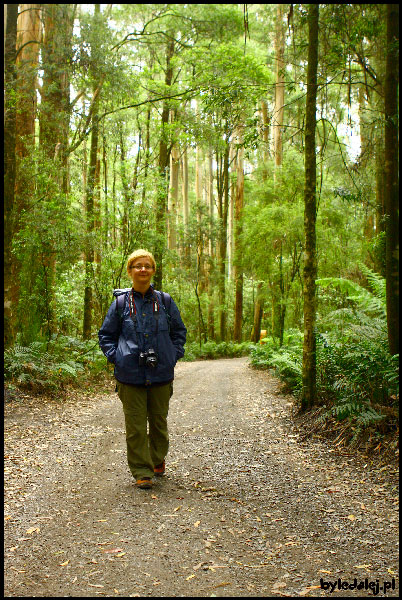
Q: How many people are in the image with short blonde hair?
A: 1